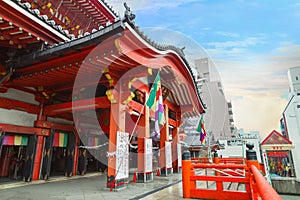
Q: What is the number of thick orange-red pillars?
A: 4